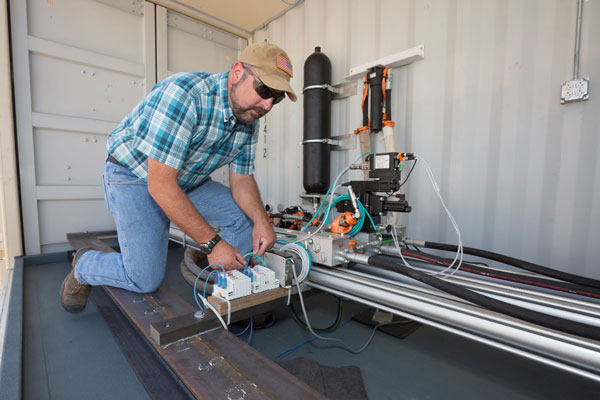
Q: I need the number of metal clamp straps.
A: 2